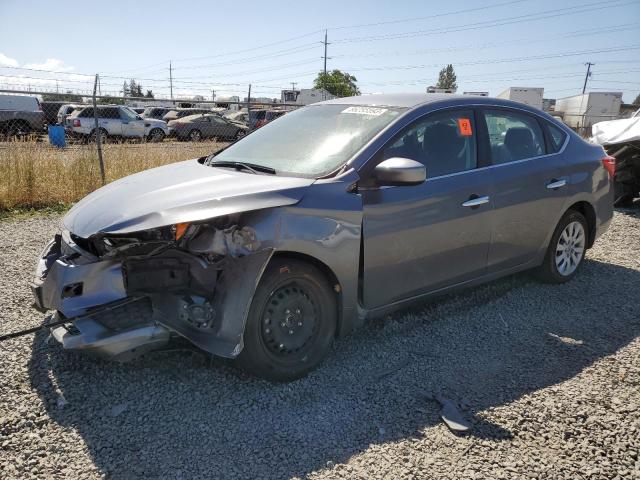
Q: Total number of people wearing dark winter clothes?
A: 0